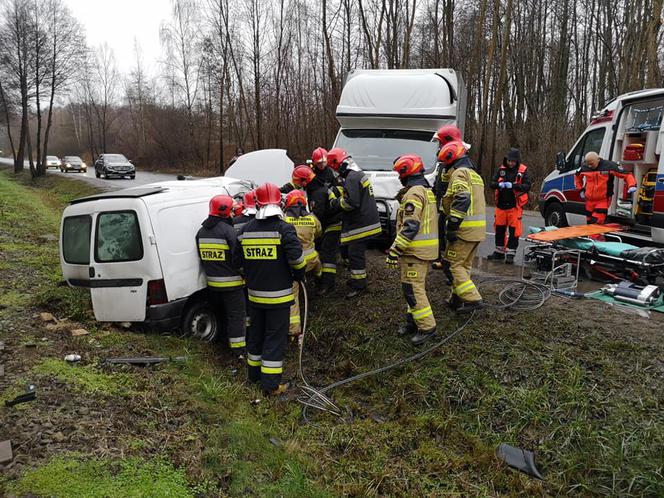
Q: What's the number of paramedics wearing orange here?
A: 2